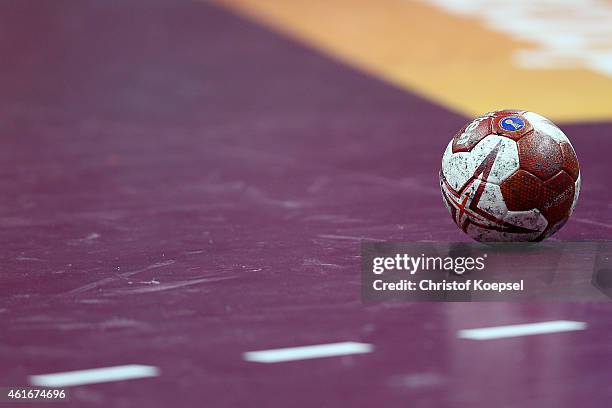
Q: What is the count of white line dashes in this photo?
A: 3